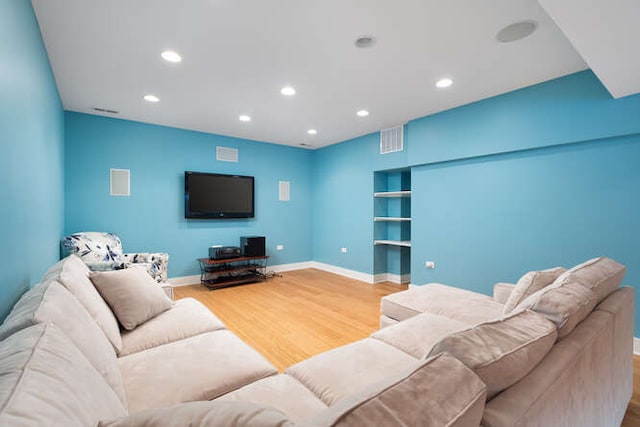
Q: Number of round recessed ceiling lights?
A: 7